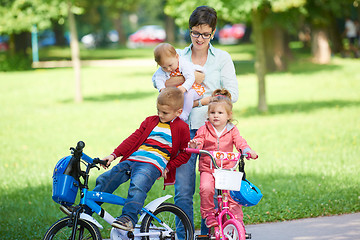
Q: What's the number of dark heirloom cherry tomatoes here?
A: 0